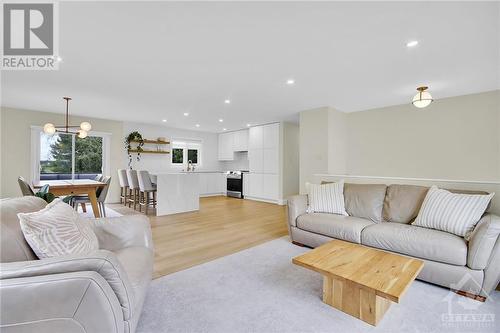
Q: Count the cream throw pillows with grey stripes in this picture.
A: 2